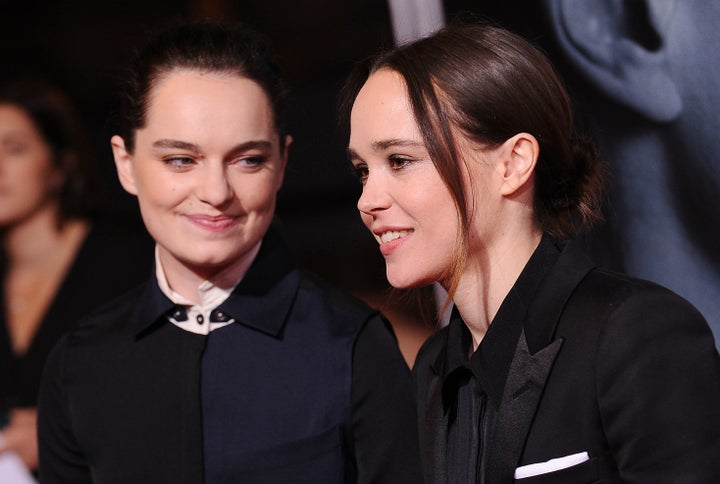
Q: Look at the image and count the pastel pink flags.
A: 0